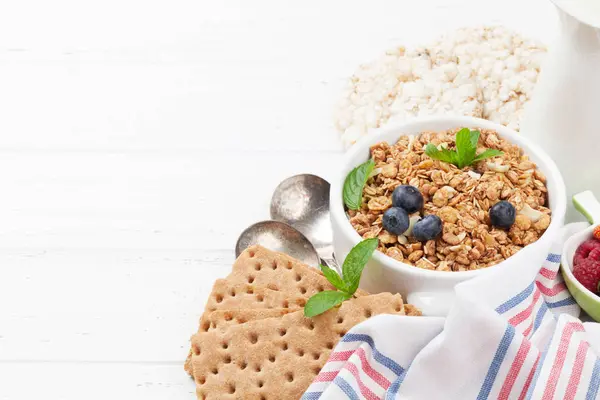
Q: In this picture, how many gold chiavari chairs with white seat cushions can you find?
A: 0